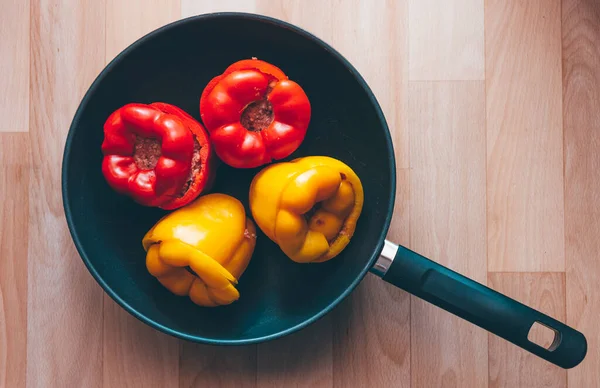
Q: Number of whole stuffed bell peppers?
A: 4